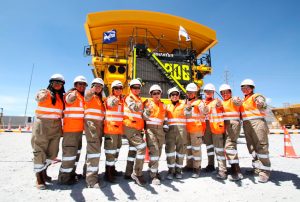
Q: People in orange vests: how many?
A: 11